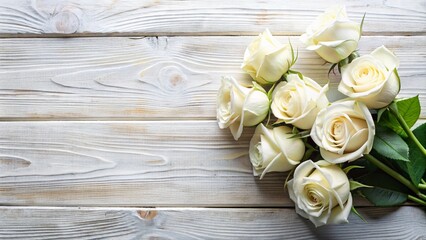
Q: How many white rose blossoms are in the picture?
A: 8